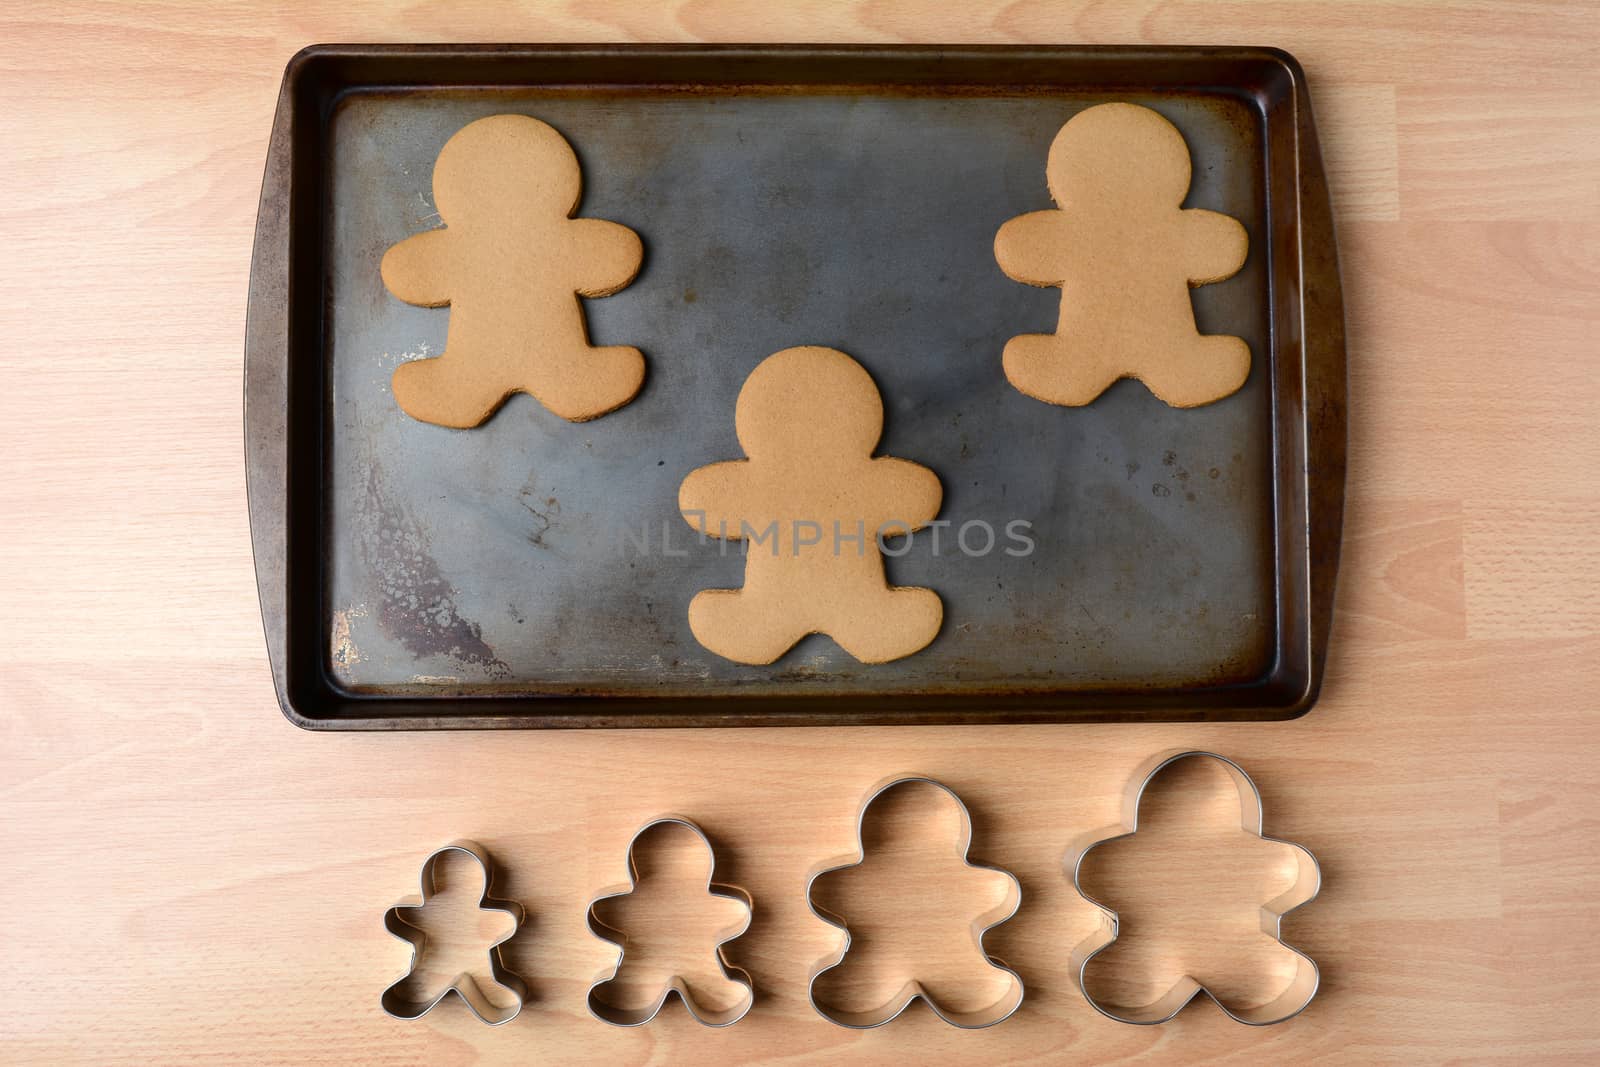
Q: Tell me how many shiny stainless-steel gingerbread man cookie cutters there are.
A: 4